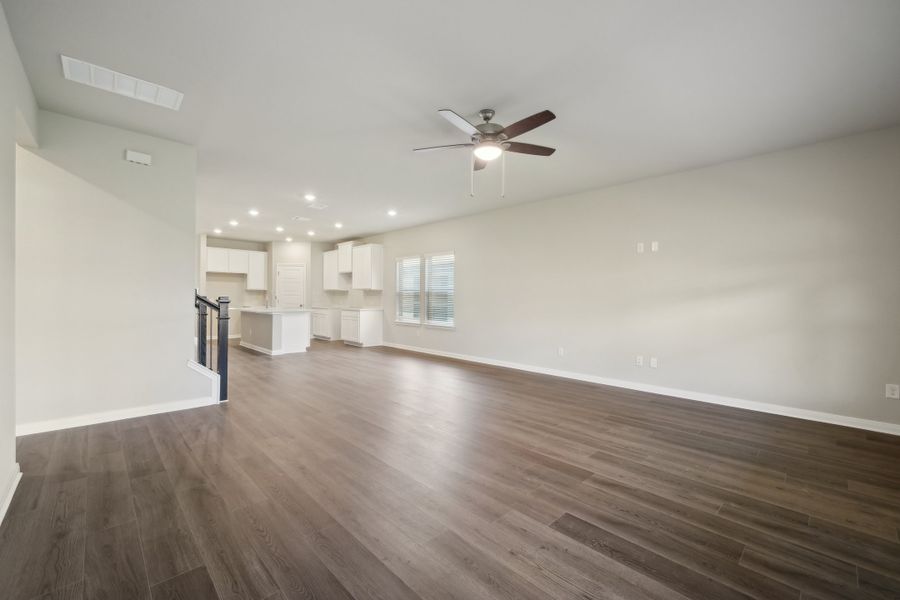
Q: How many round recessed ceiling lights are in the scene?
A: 9